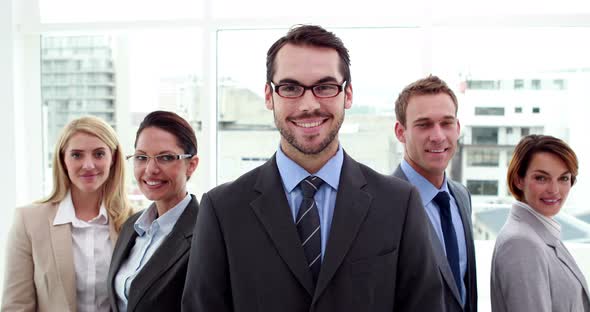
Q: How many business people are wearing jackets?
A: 5